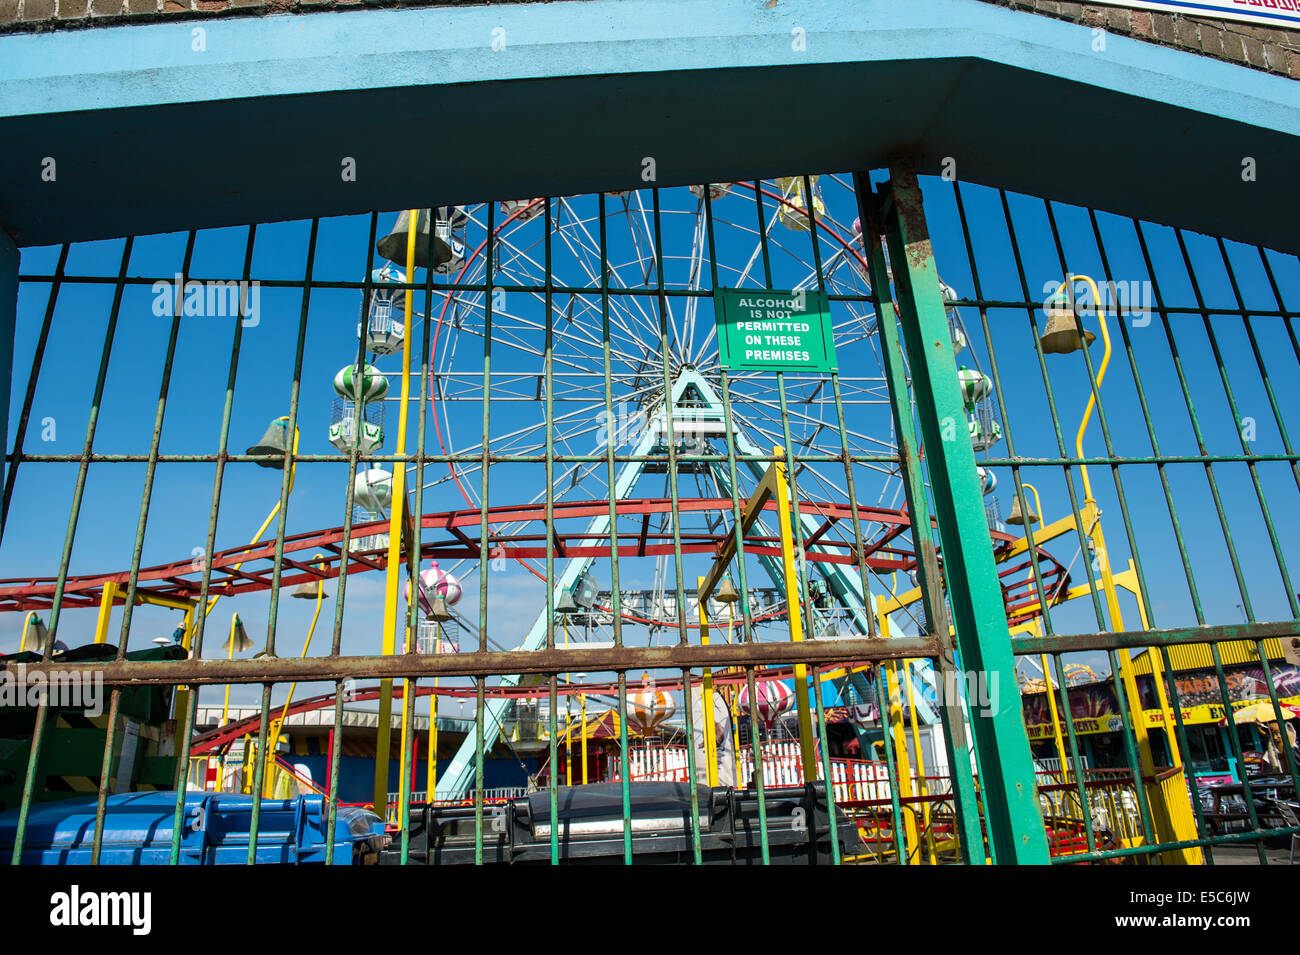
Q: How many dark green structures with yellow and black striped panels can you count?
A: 1